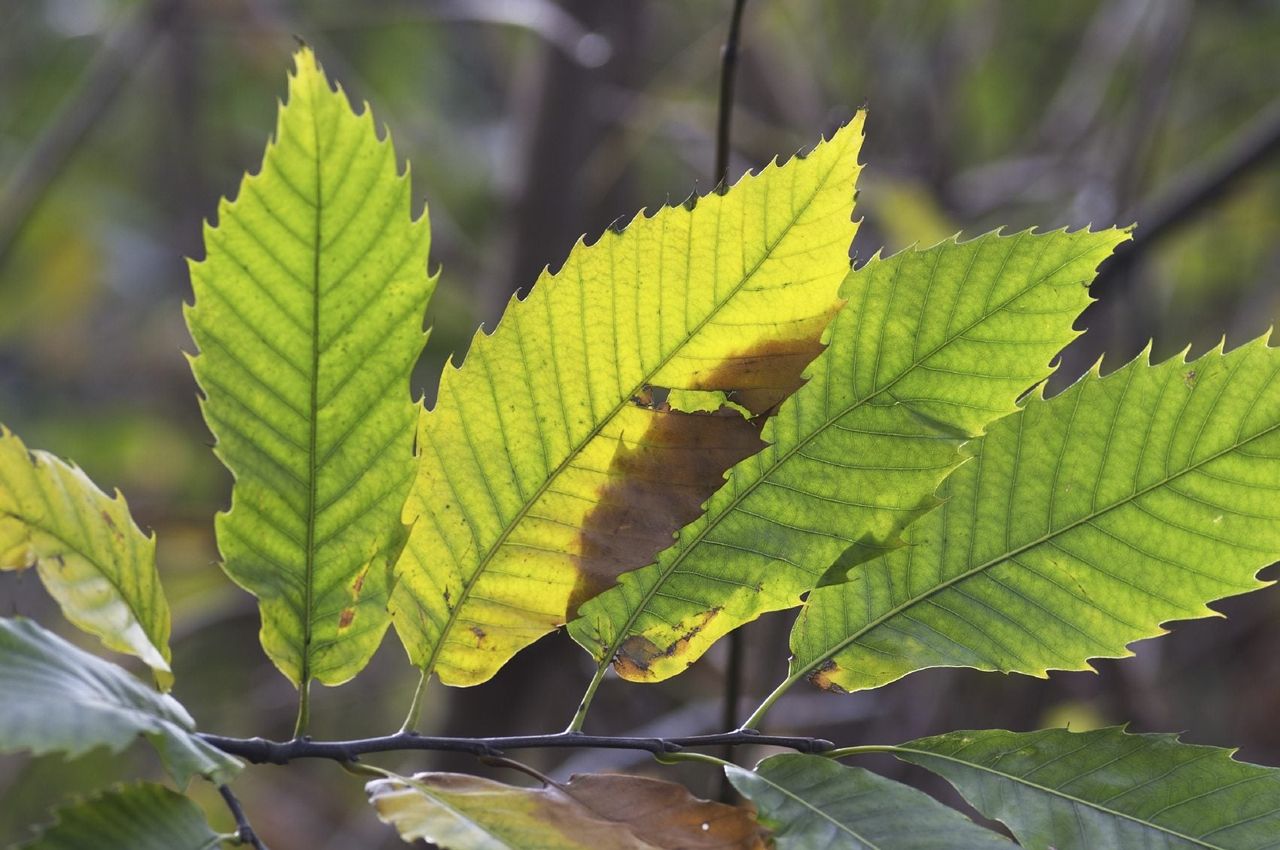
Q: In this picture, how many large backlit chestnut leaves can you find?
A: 4